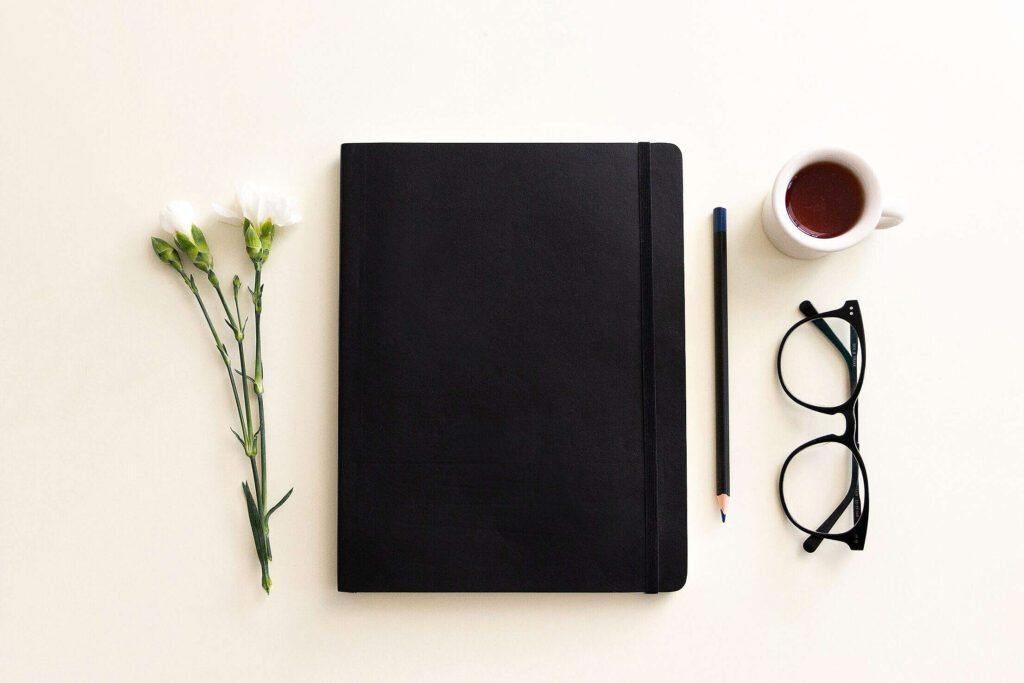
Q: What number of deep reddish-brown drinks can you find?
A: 1